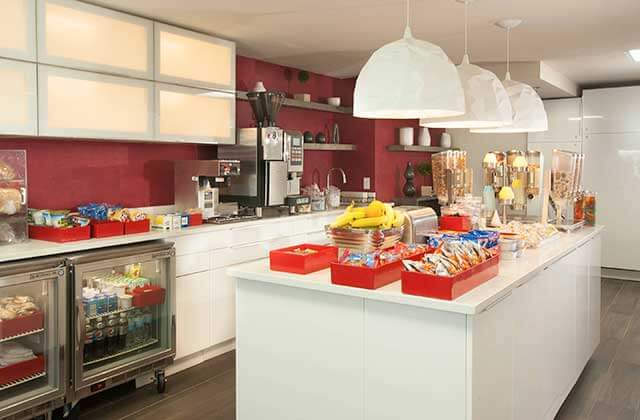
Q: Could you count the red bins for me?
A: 11